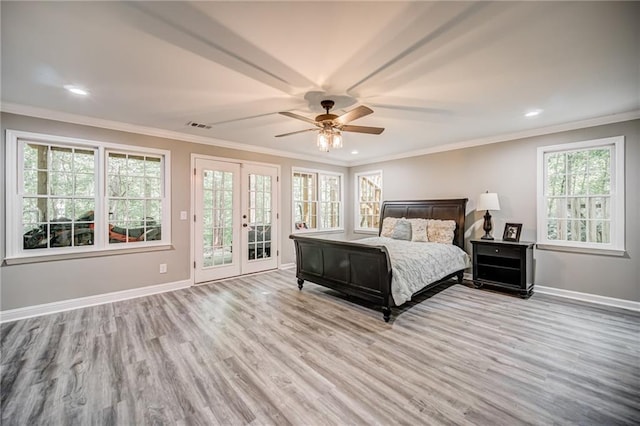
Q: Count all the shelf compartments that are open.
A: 2